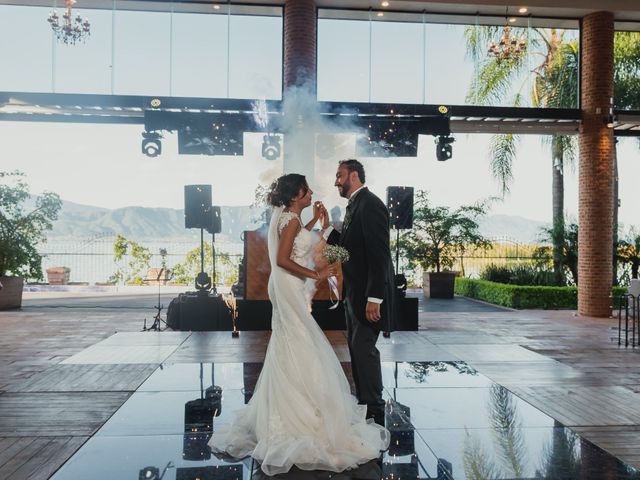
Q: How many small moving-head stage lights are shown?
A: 5